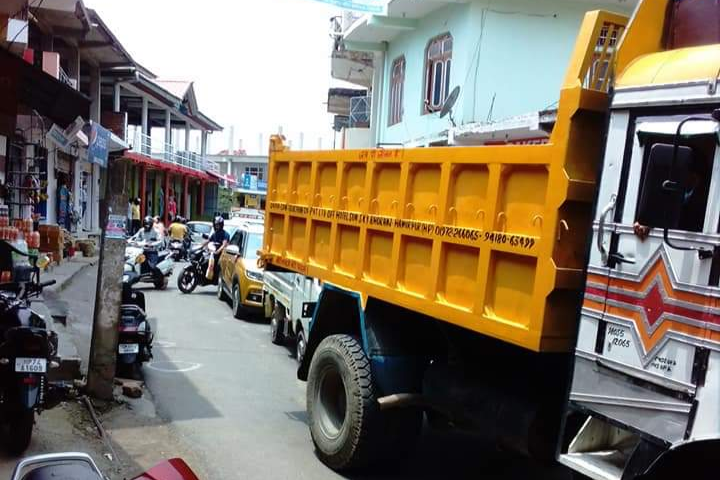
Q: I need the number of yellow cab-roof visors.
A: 1